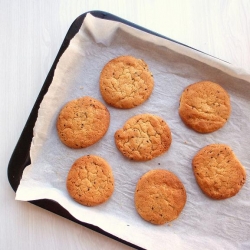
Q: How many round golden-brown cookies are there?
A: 7